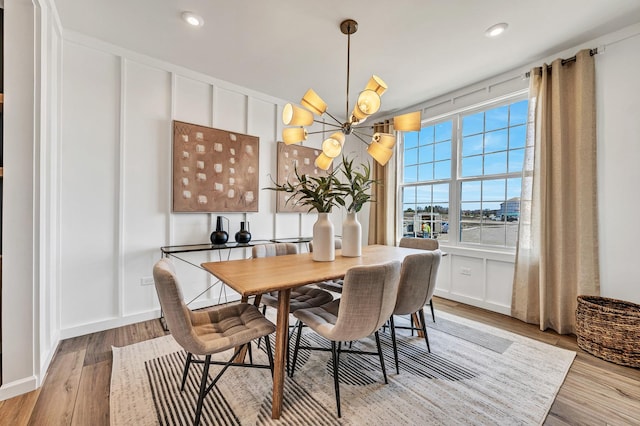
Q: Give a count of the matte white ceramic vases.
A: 2